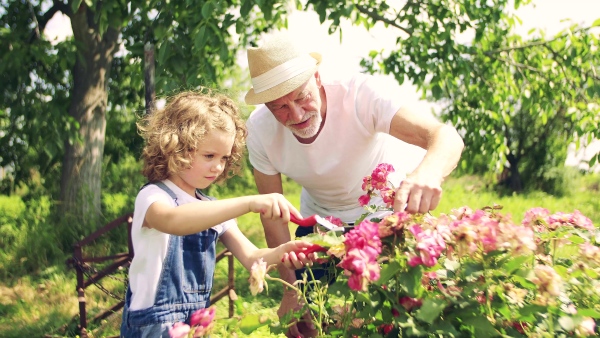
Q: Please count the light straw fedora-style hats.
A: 1